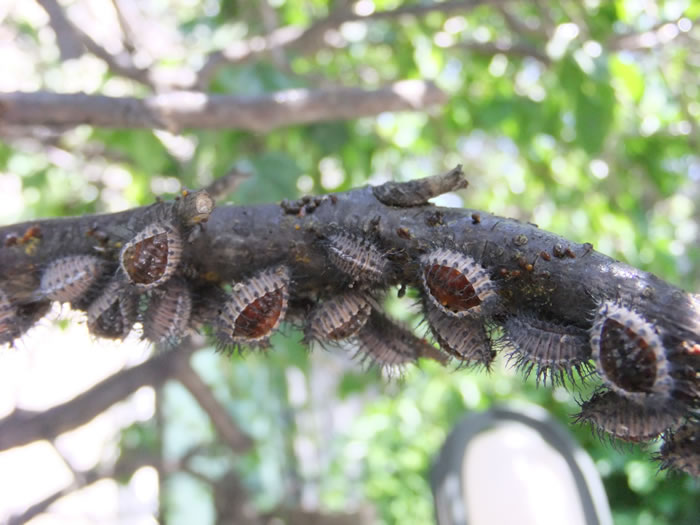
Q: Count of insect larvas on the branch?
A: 15